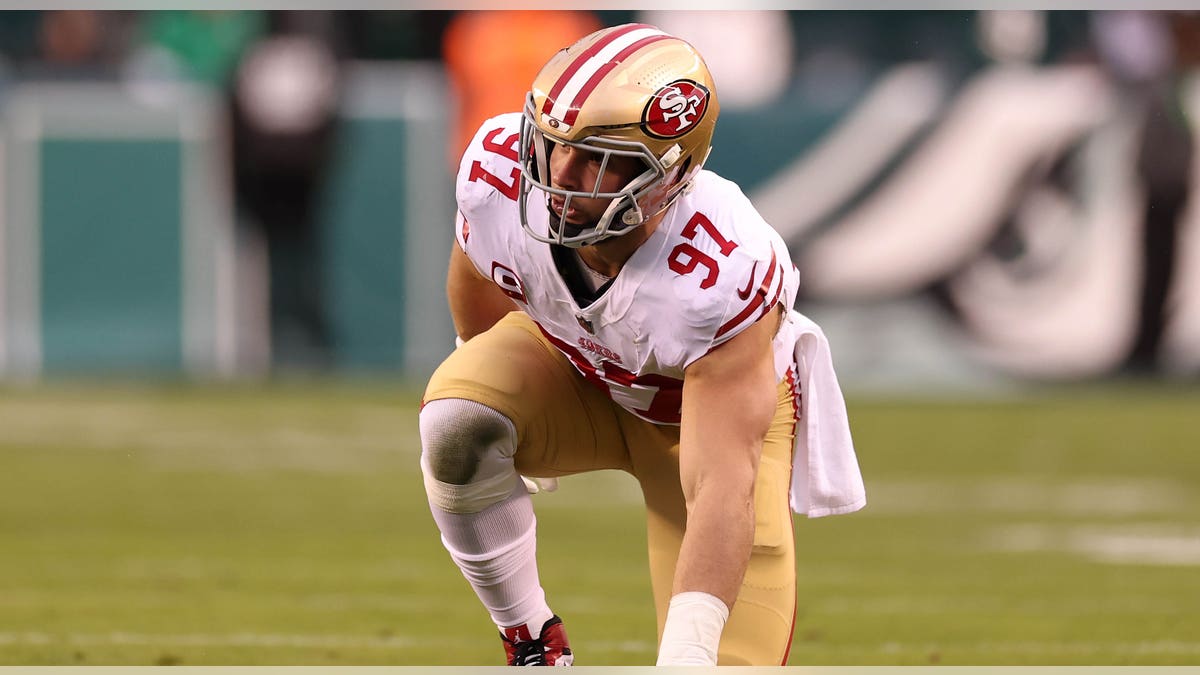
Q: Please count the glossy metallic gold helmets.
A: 1